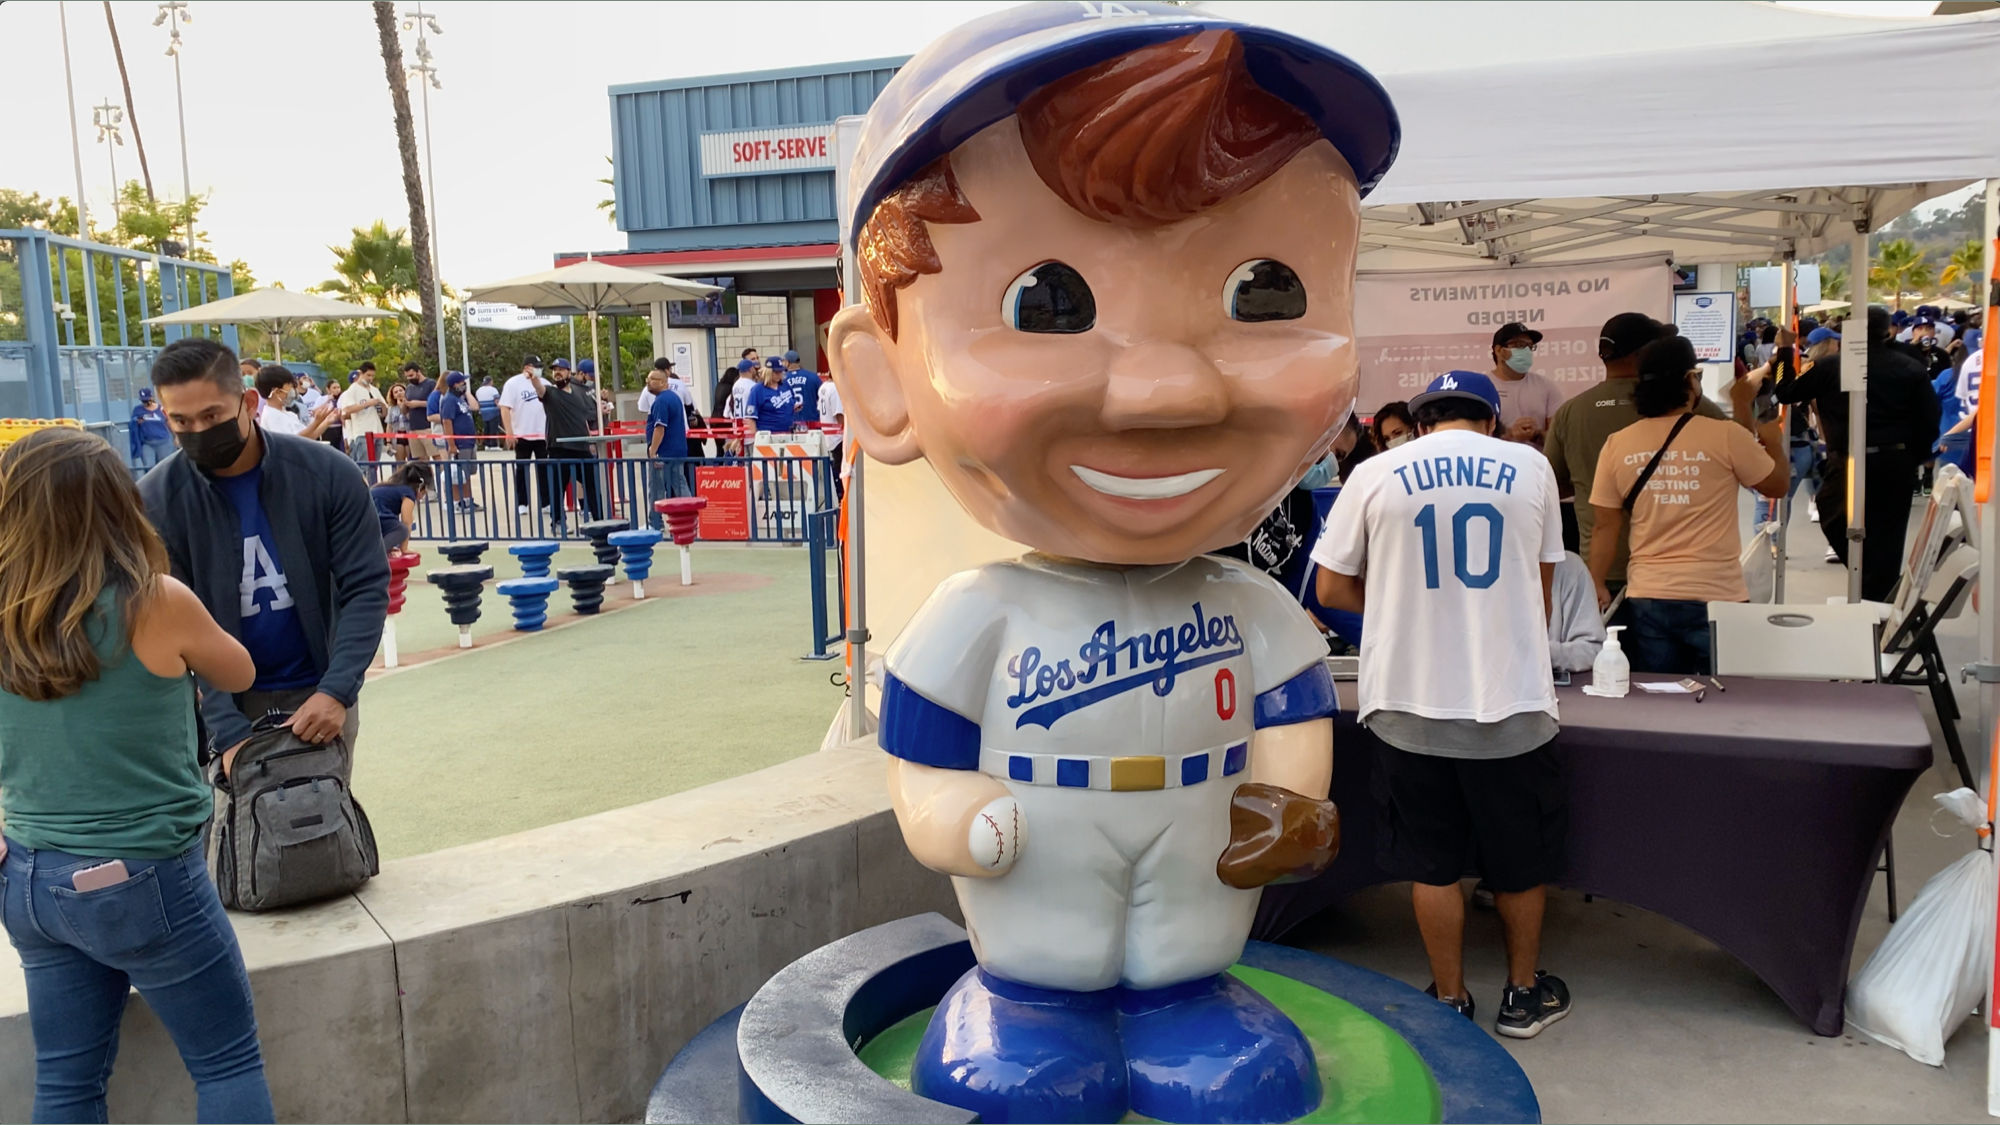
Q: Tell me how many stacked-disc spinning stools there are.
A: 9